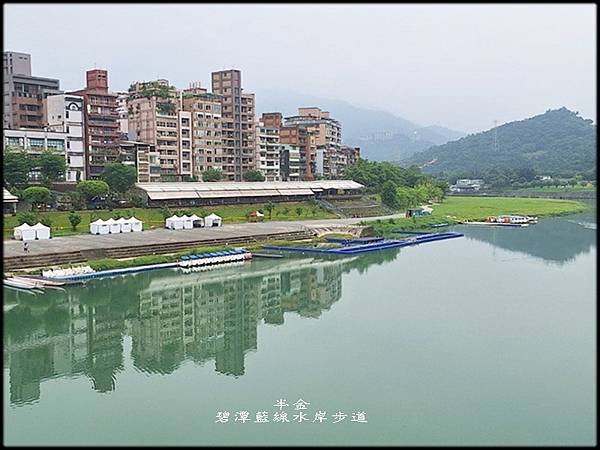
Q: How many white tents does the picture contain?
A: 10